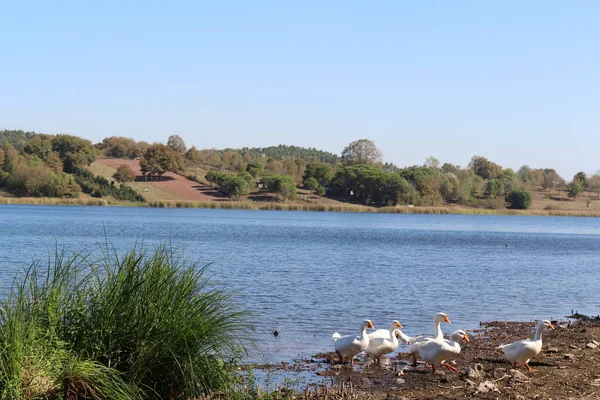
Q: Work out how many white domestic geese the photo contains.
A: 6